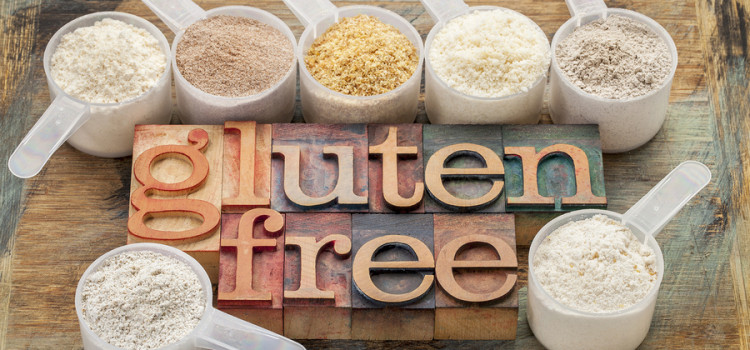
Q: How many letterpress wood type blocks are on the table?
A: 10